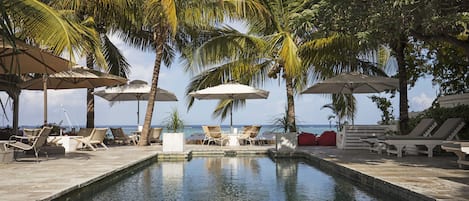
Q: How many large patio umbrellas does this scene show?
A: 5